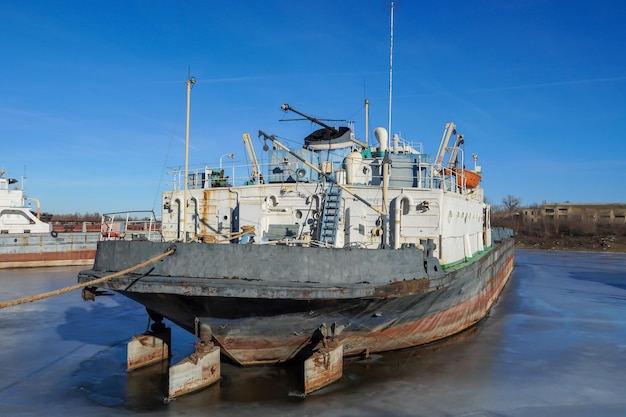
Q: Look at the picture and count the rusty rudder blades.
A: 3